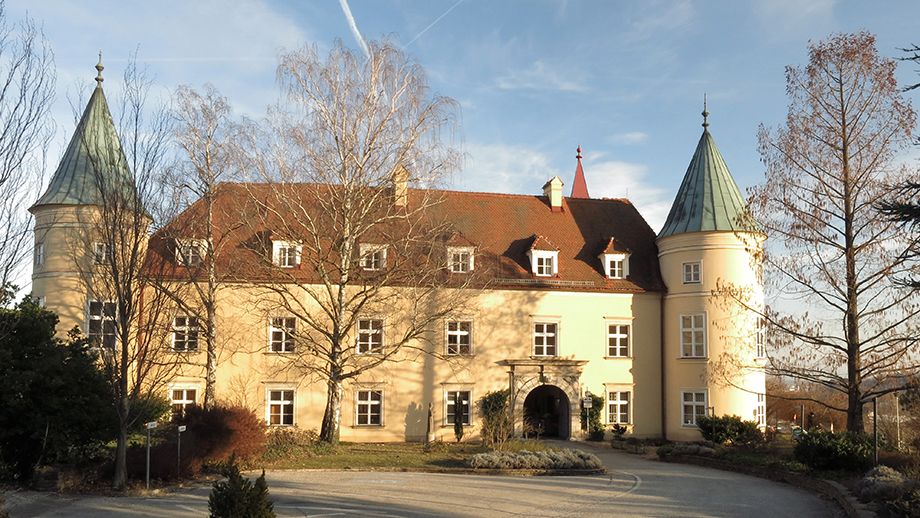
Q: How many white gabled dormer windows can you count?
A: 6